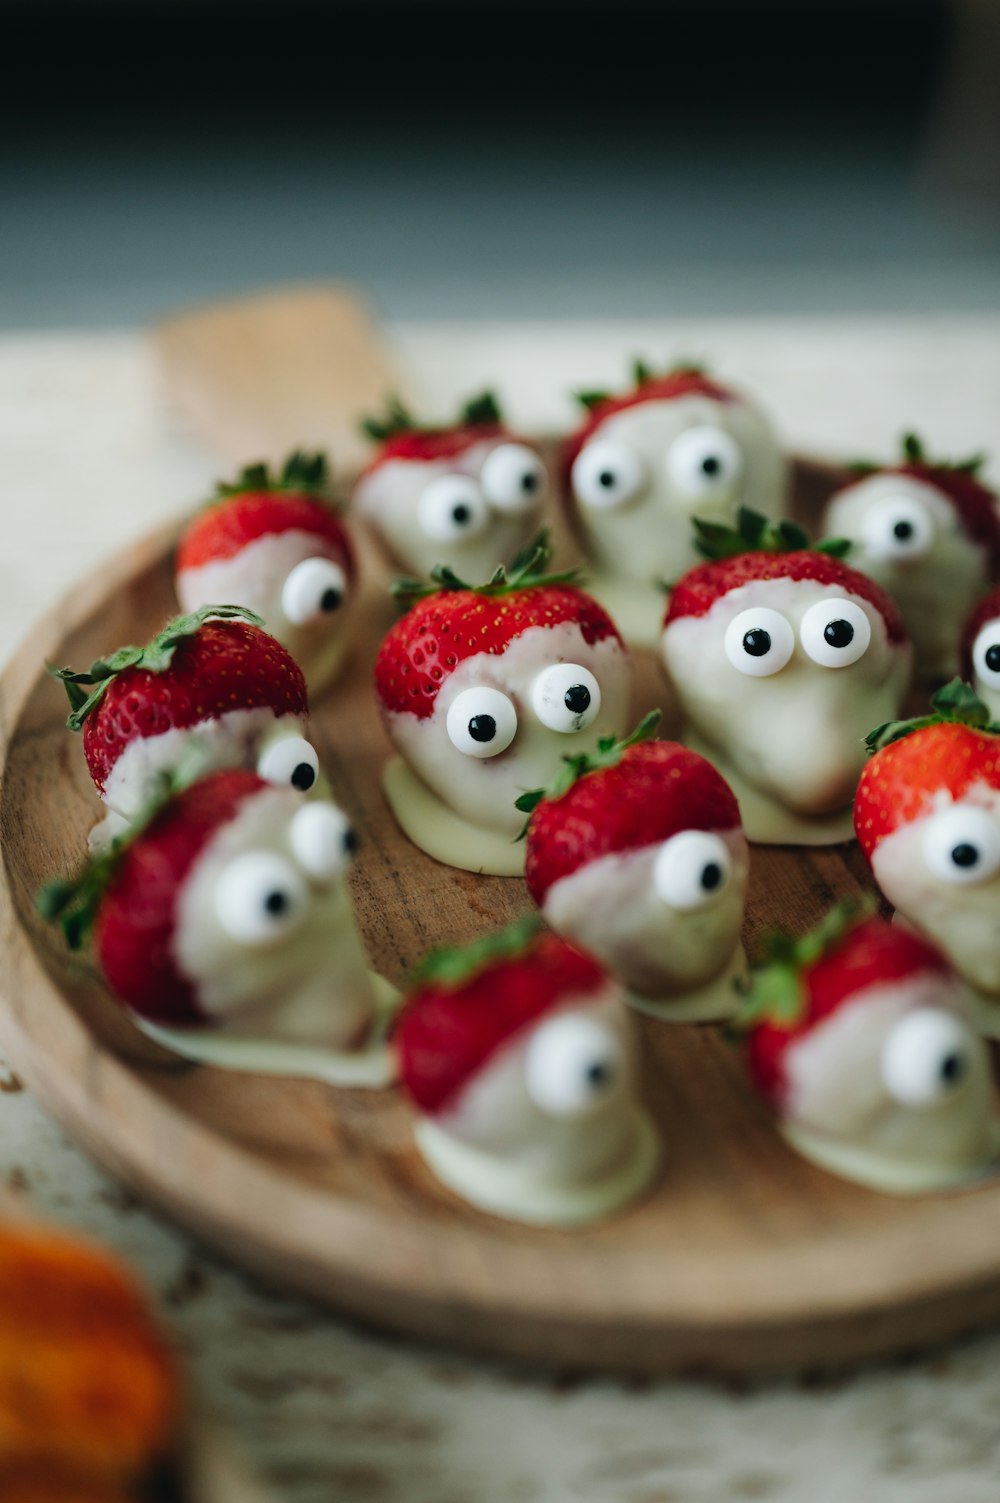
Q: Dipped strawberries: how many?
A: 13